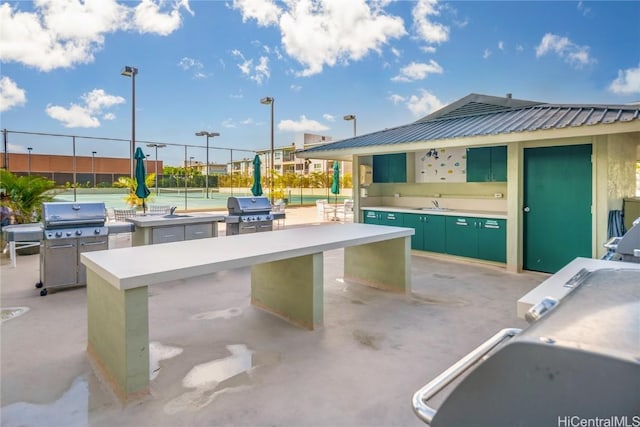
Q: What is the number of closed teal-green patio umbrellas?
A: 3